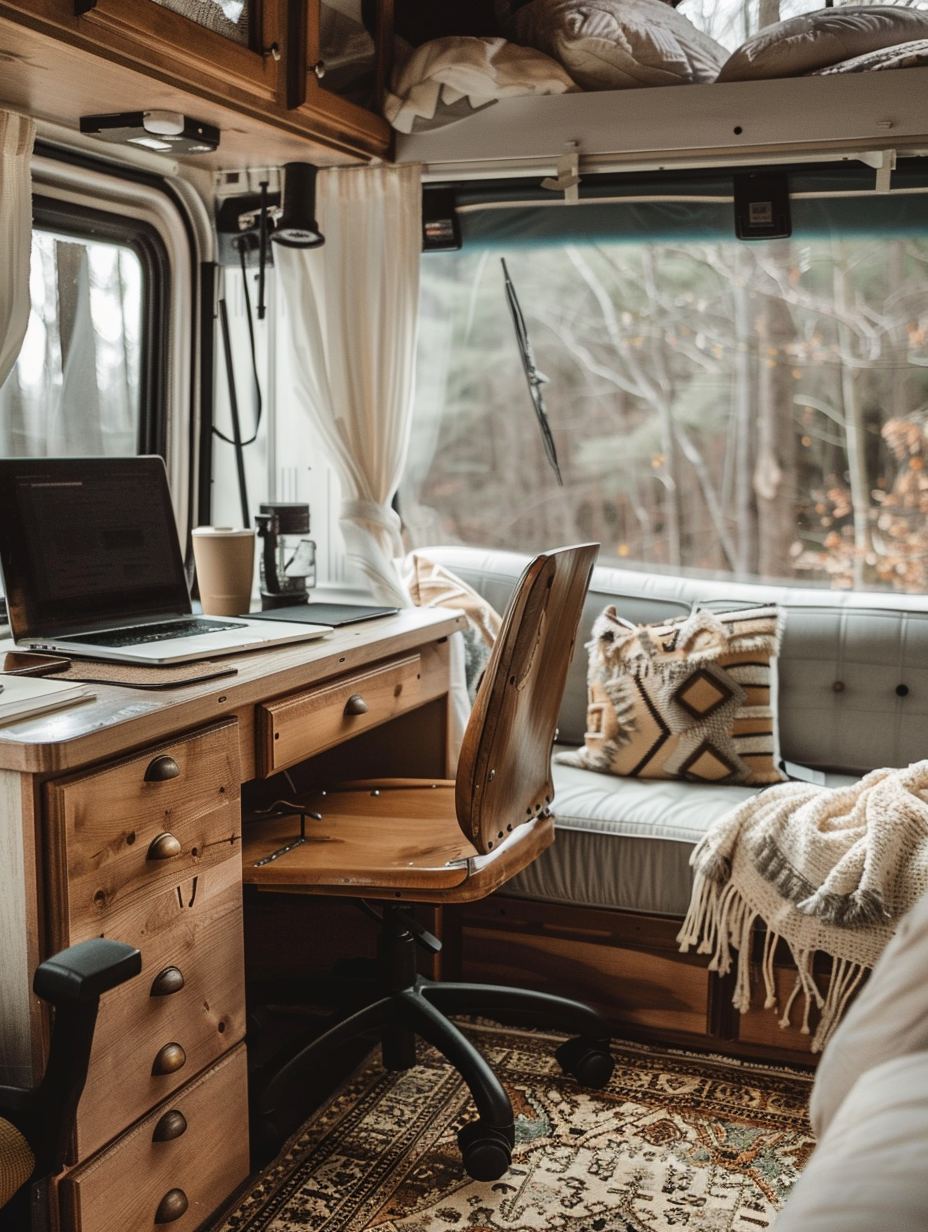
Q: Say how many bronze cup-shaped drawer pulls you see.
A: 7